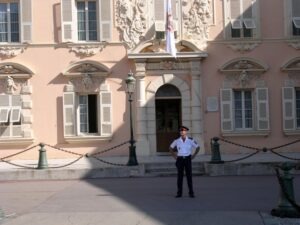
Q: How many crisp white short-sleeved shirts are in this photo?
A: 1